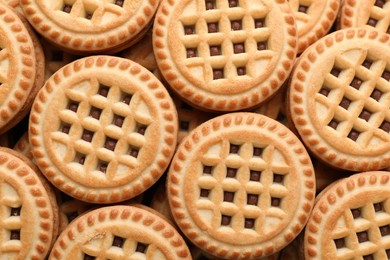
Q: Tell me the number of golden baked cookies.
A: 11